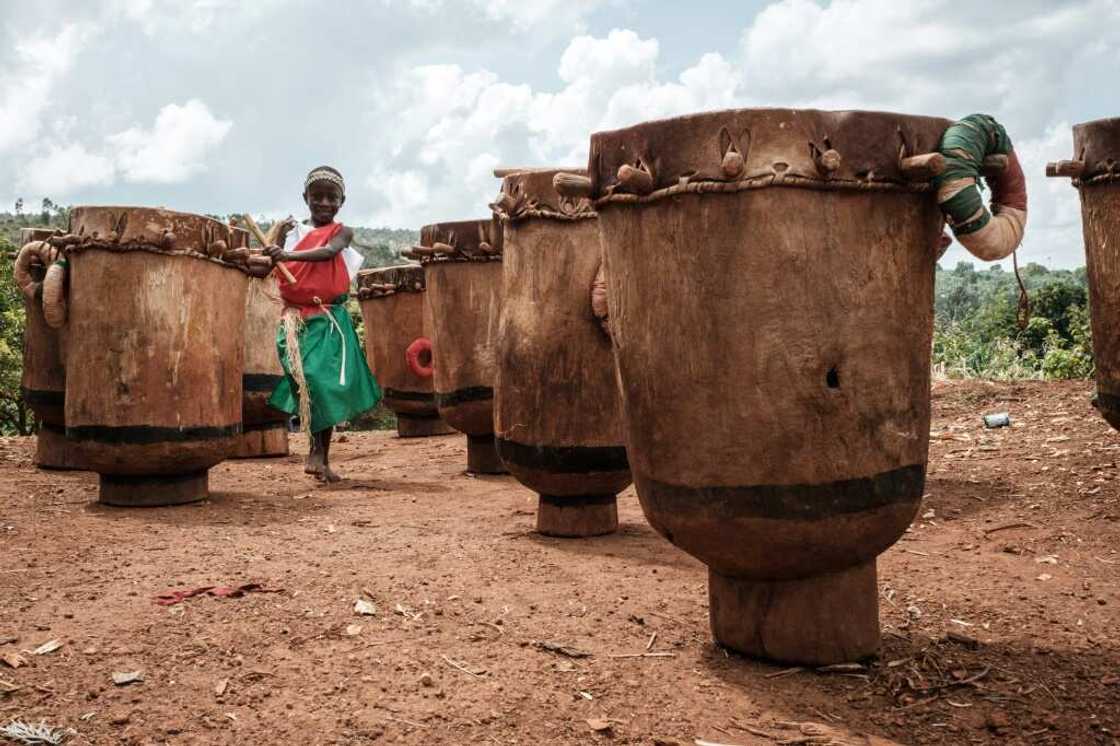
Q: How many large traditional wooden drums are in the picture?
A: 8